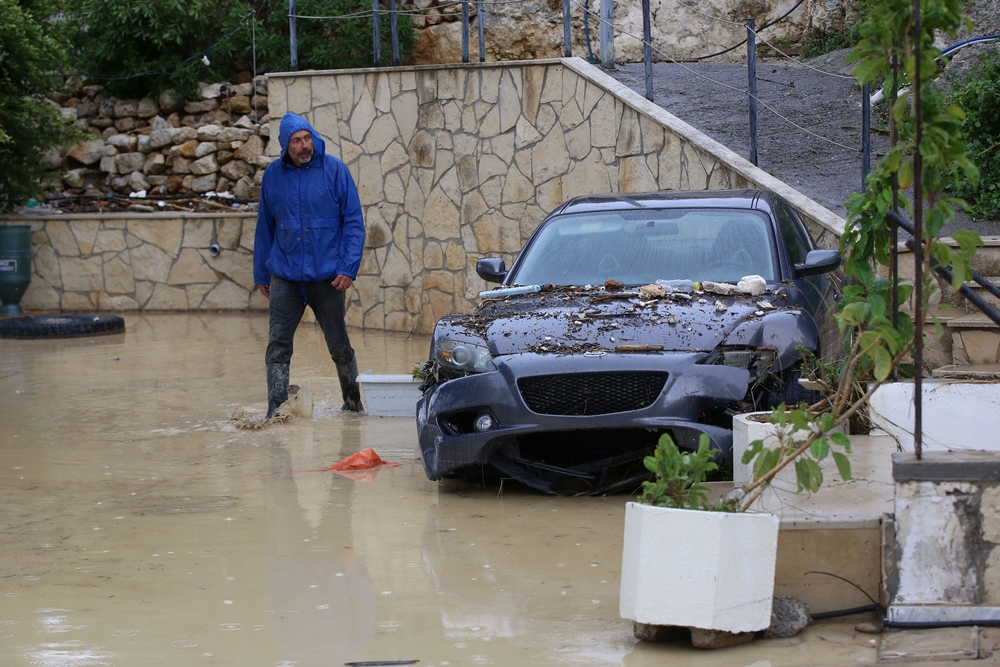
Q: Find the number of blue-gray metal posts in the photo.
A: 10